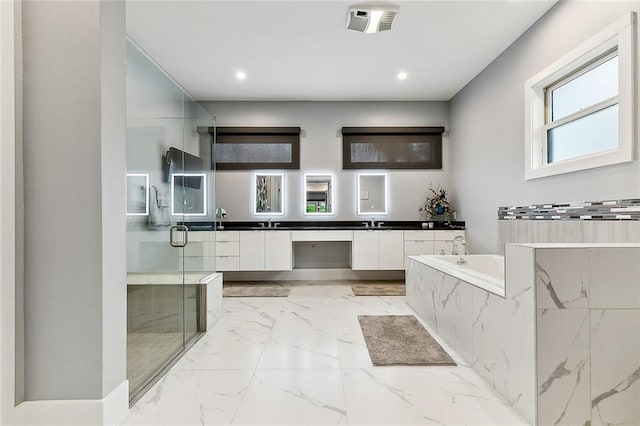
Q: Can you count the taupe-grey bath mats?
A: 3